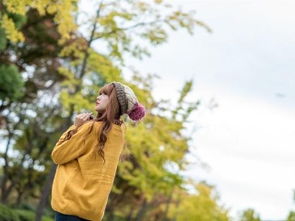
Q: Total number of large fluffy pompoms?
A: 1